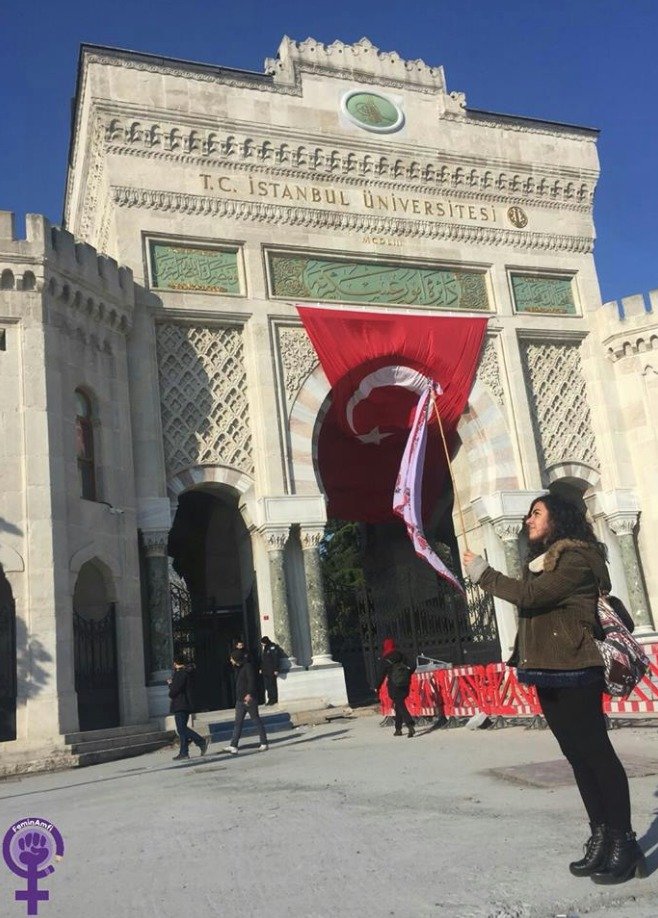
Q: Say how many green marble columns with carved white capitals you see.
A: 5